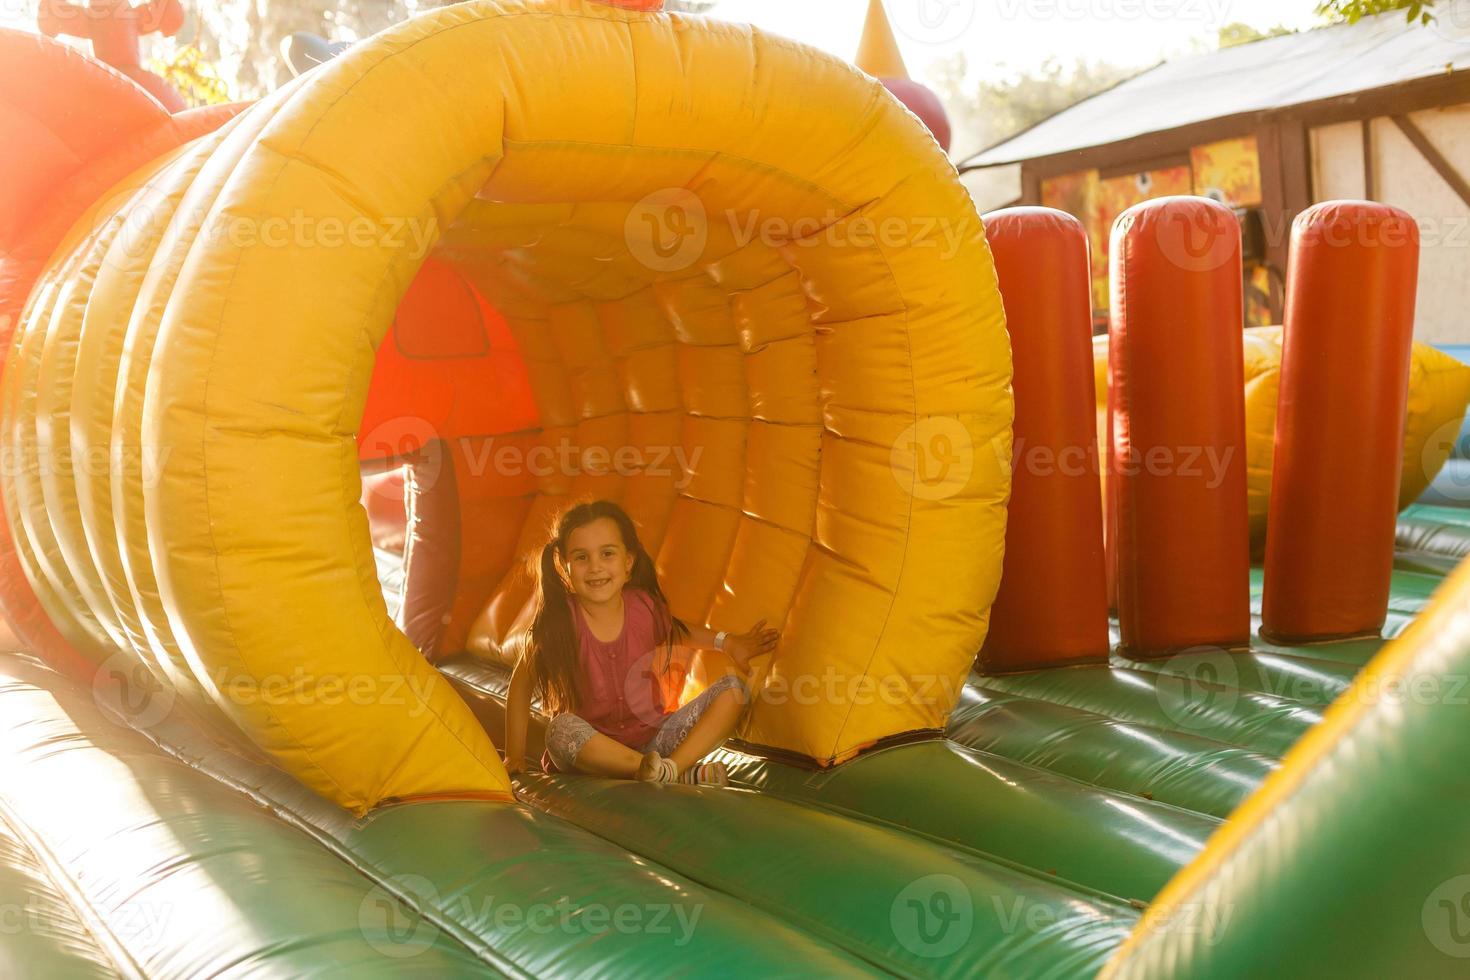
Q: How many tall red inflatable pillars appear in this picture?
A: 3